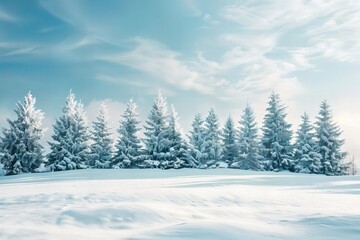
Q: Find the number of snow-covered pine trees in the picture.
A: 13